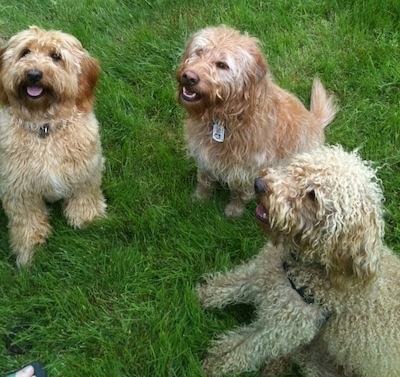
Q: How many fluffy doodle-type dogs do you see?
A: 3